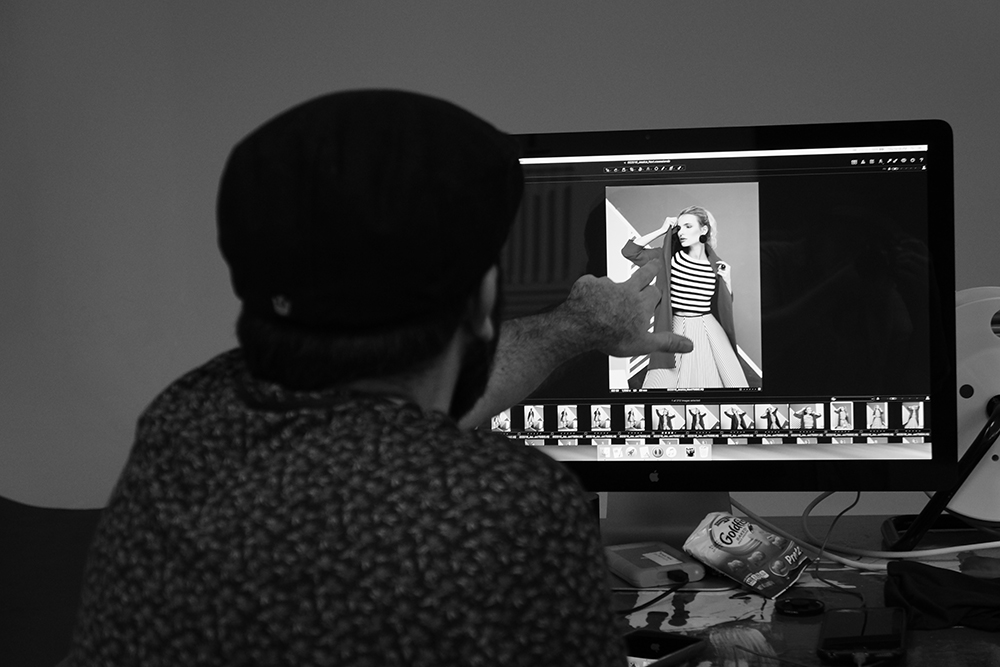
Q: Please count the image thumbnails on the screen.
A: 13